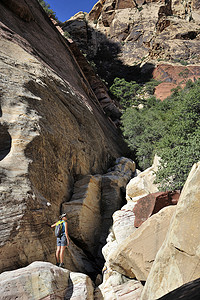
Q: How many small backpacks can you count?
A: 1